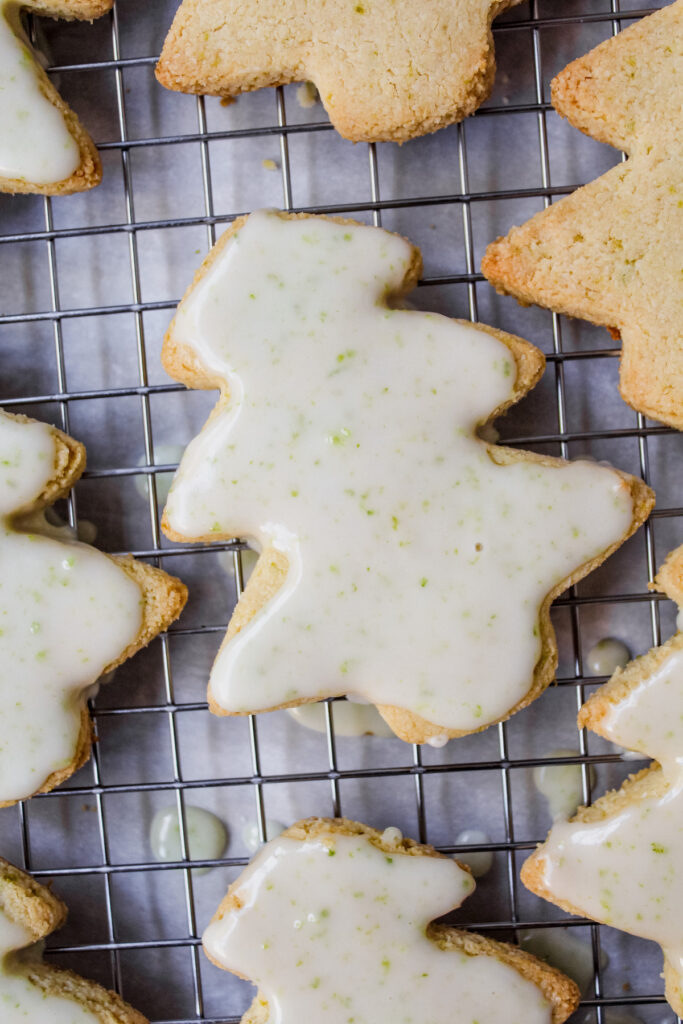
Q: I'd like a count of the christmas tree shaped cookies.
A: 8